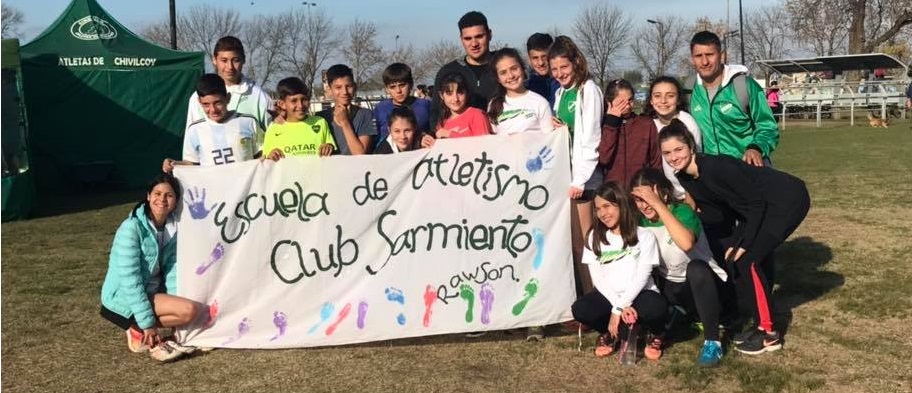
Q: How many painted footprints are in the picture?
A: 13